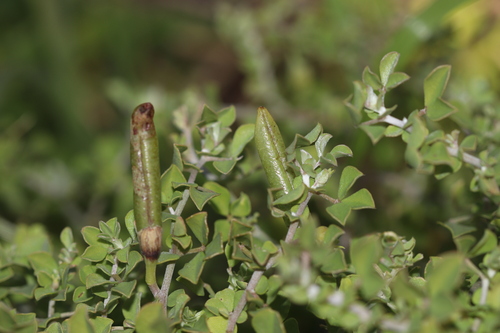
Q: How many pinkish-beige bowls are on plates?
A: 0